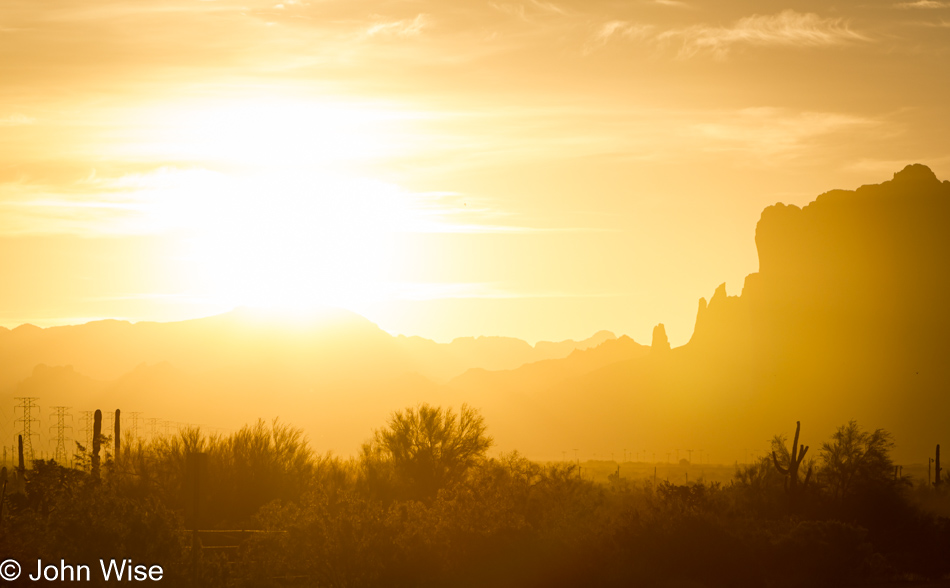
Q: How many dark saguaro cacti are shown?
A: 5